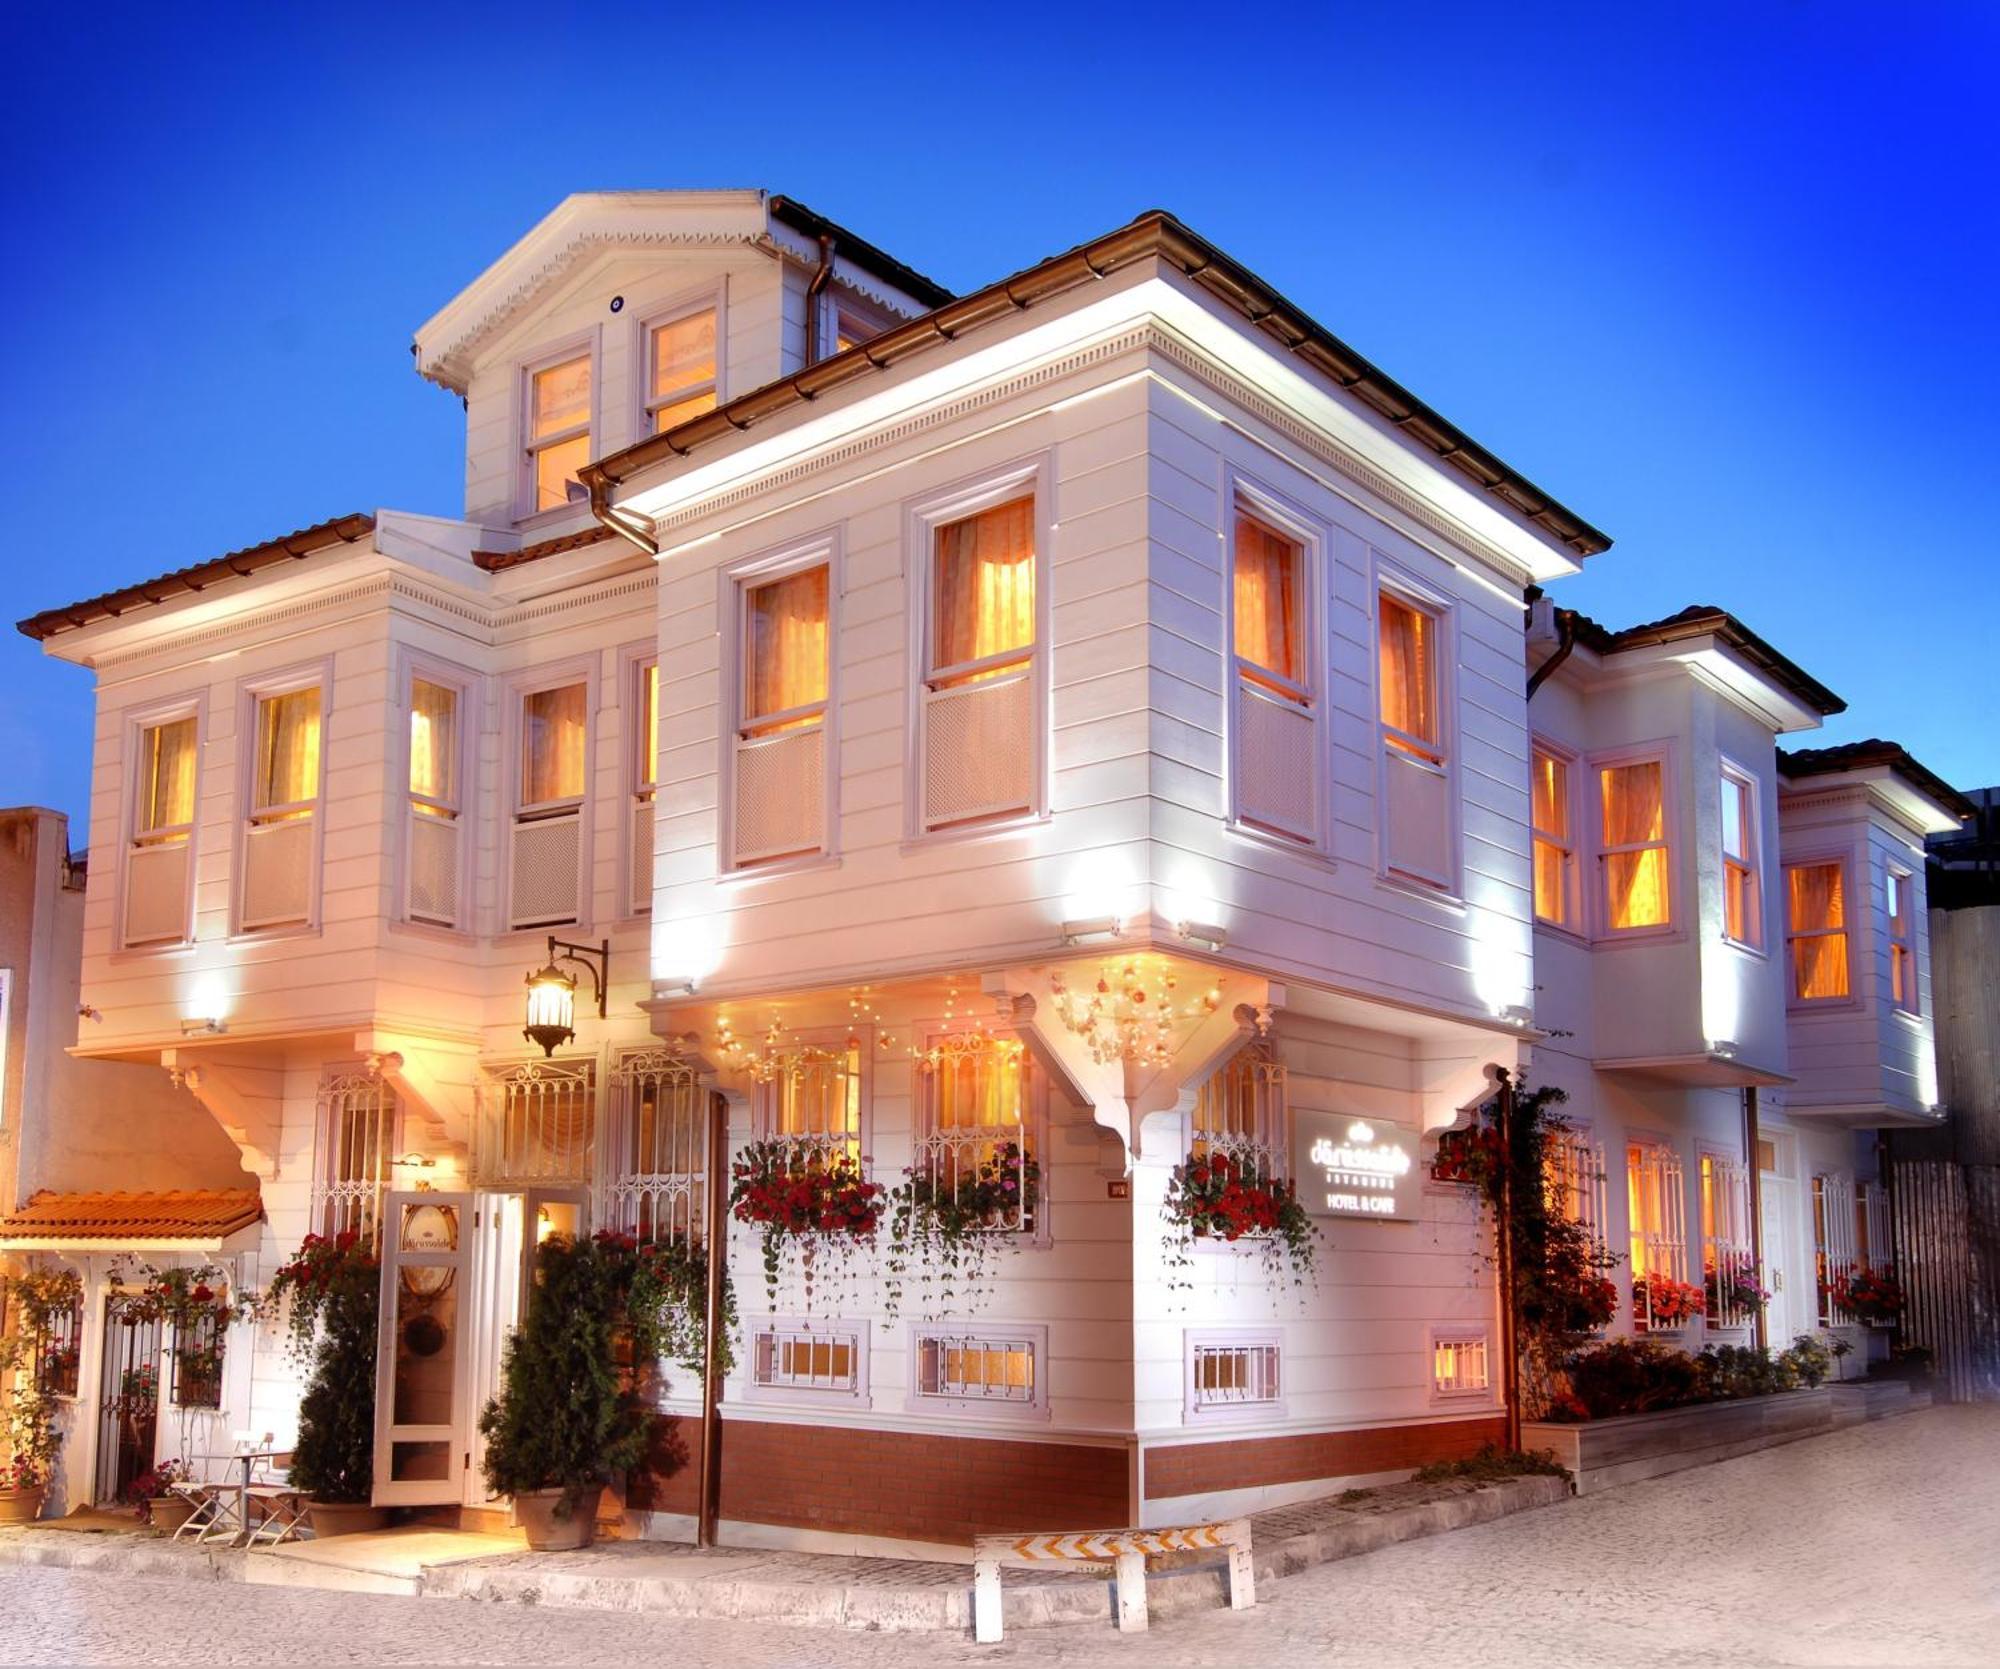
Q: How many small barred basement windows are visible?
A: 4